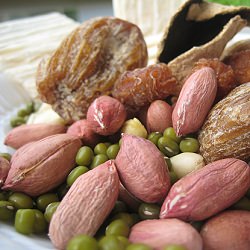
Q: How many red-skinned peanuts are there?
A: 12